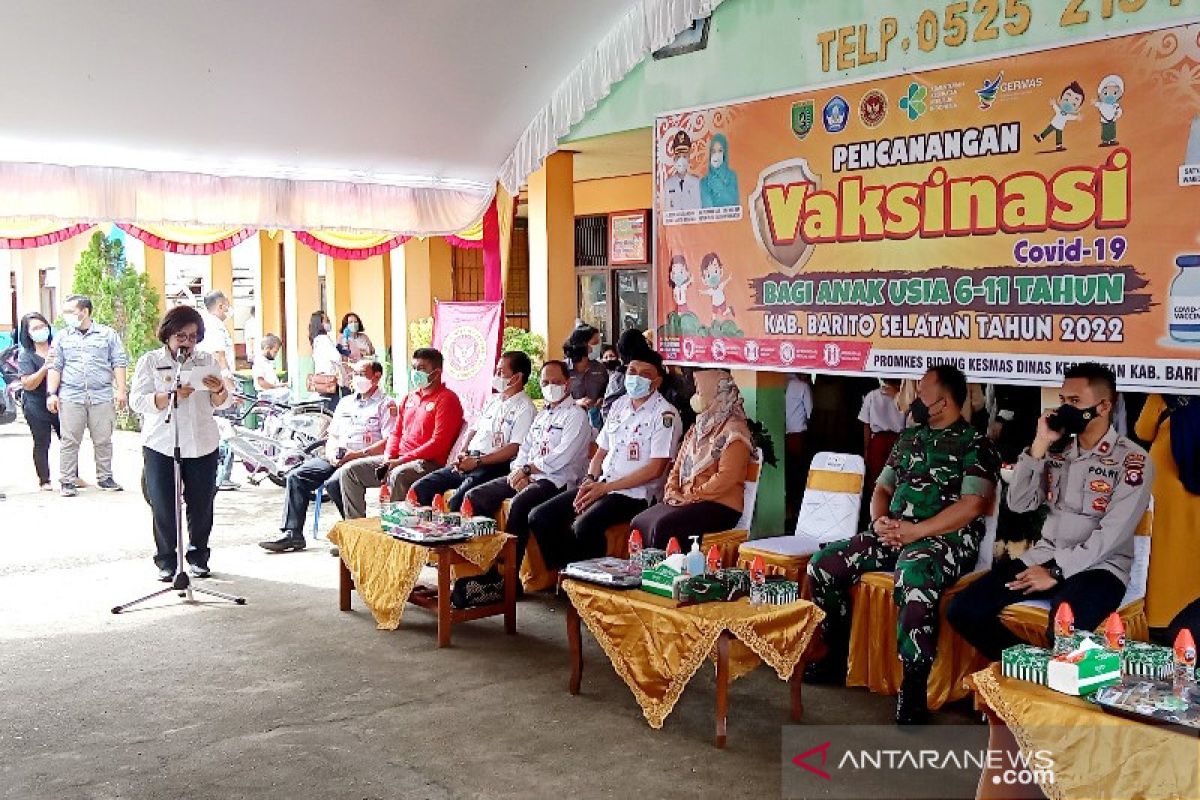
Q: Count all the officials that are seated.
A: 8